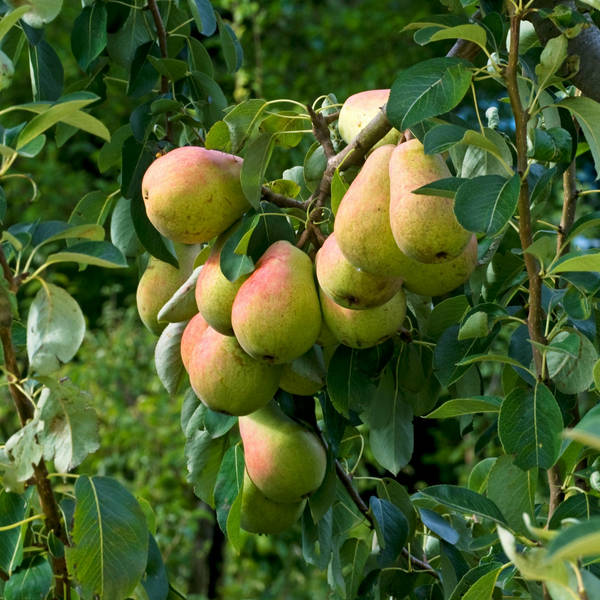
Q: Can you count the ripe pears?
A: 15